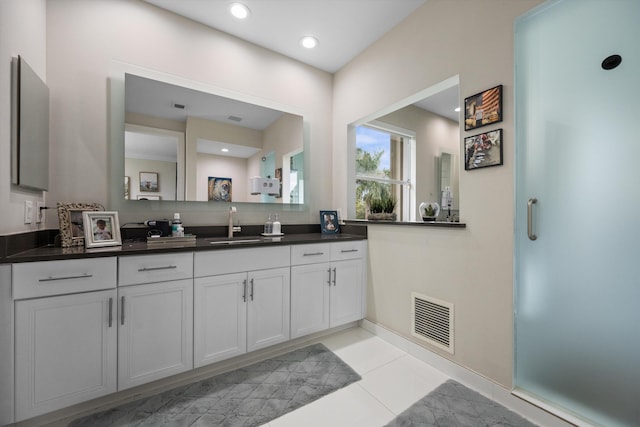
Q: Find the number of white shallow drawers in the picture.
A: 4